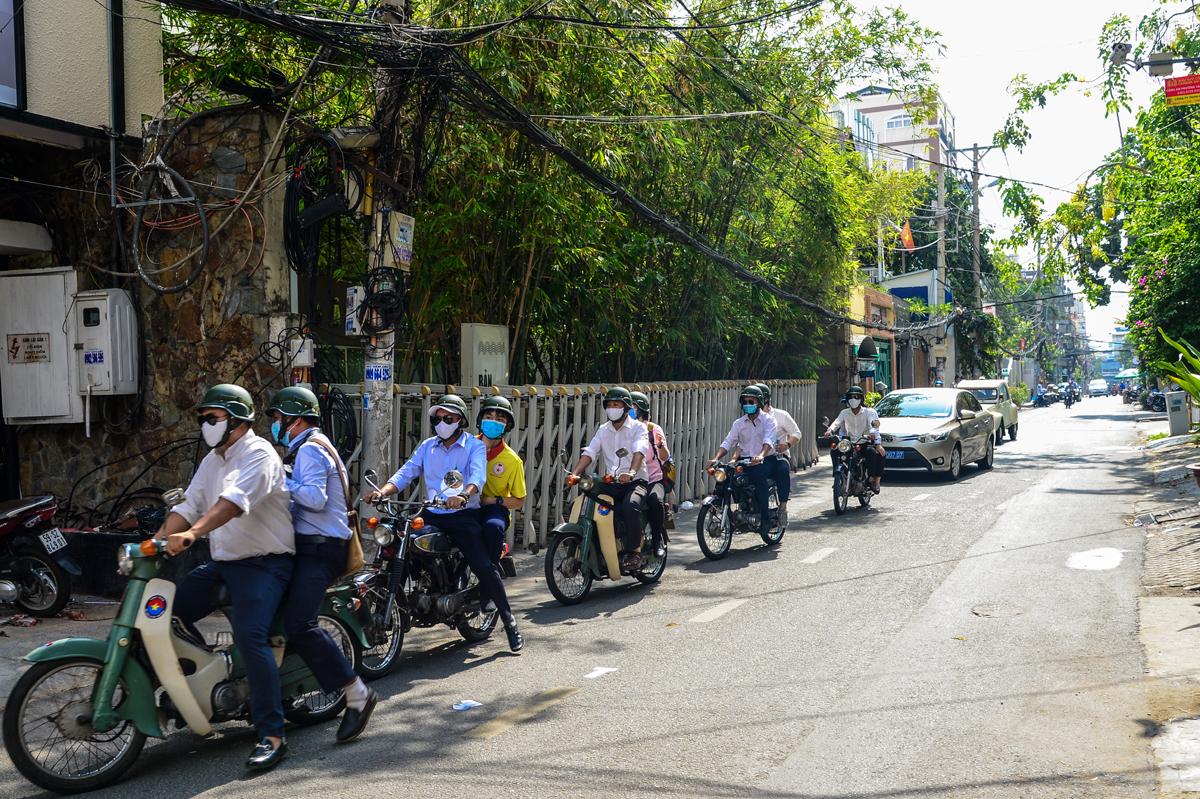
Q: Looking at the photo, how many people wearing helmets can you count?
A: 9